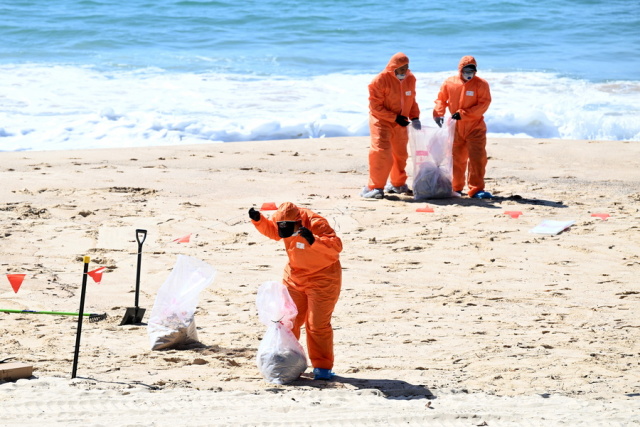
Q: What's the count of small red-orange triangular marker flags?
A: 7